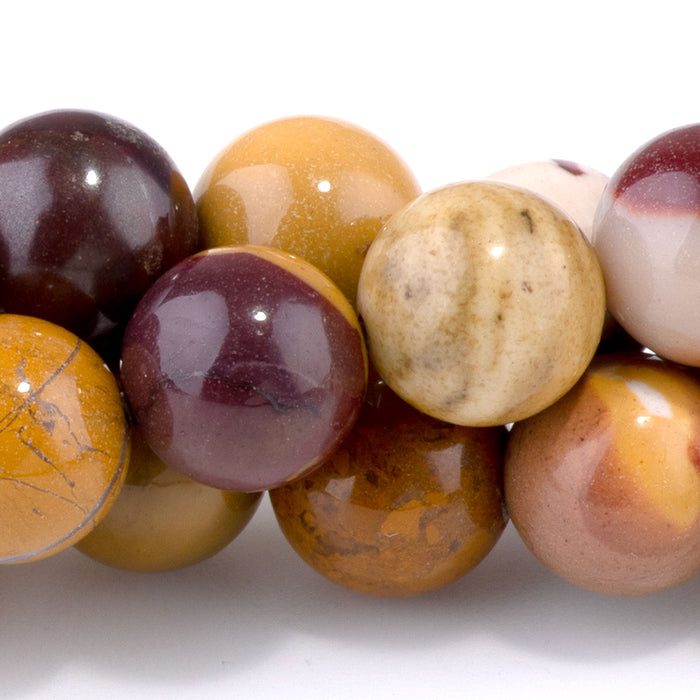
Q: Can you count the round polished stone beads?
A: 10